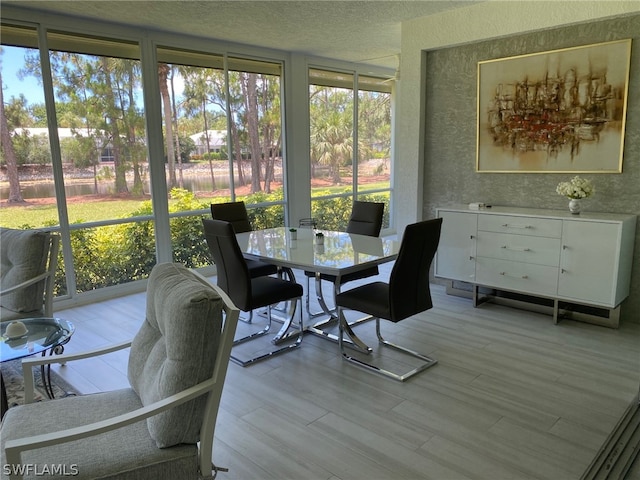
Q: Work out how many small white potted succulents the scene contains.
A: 2